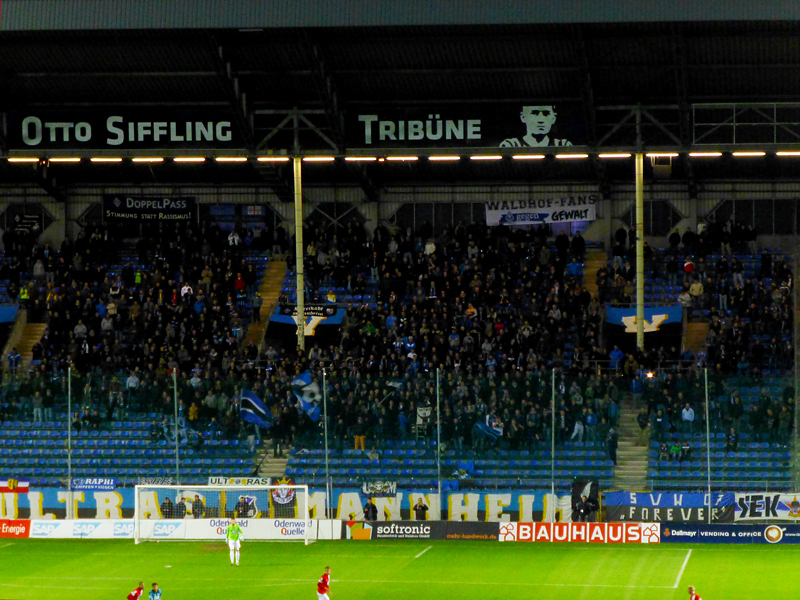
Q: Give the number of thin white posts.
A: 6